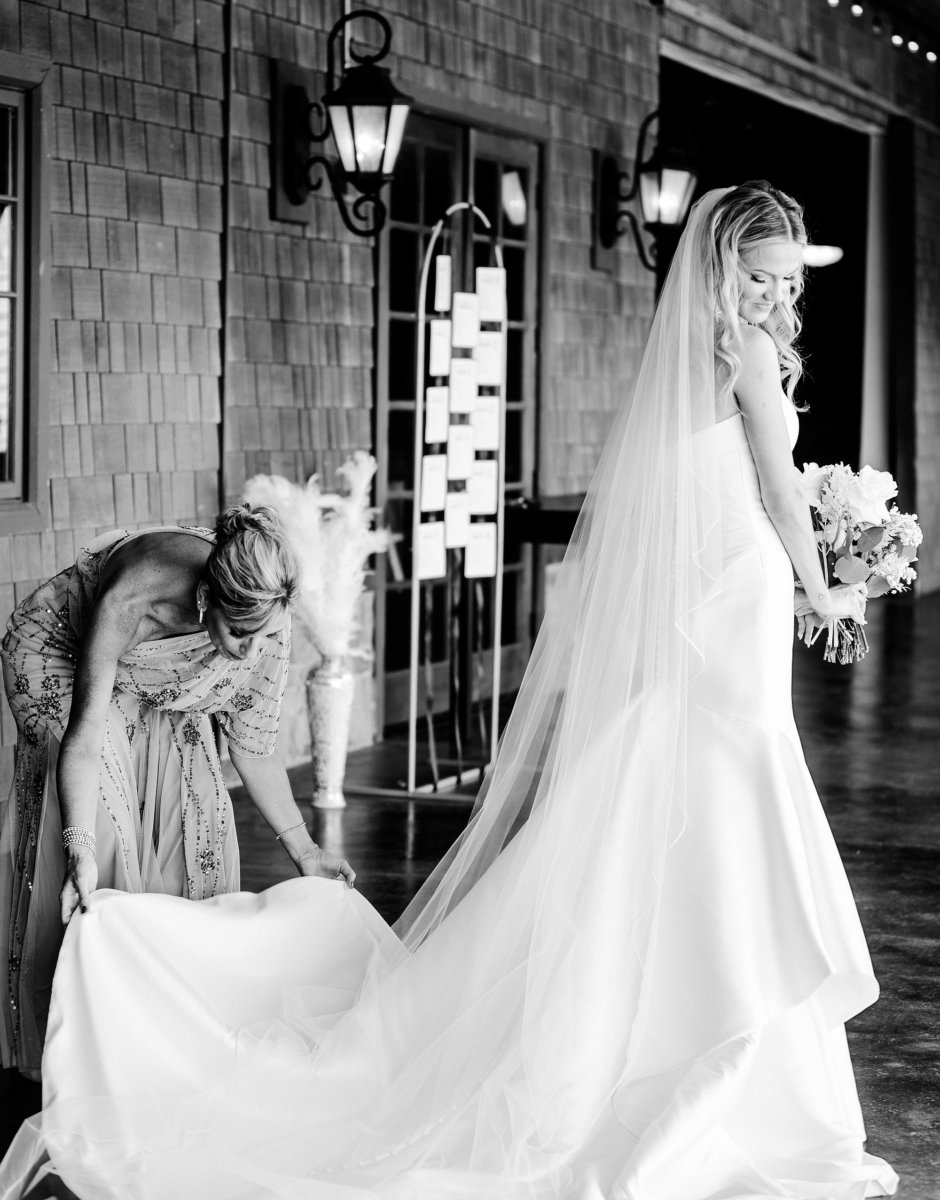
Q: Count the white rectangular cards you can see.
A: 14